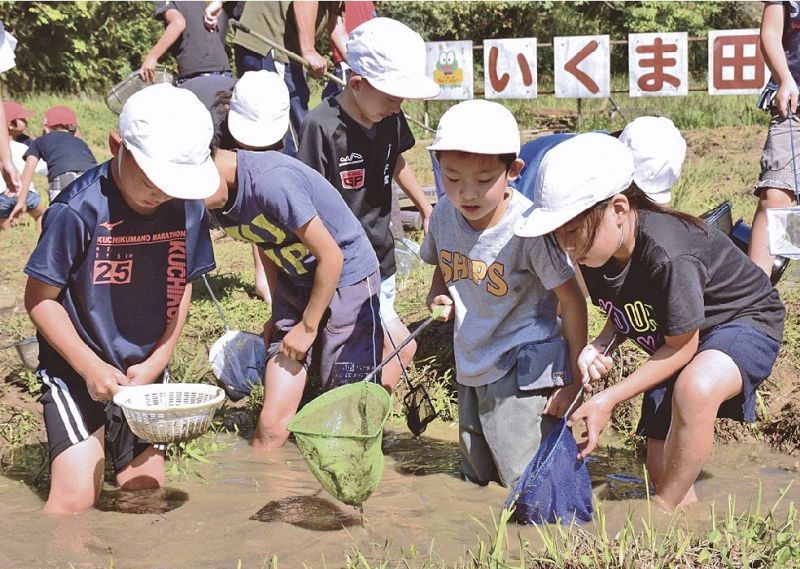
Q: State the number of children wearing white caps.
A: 6